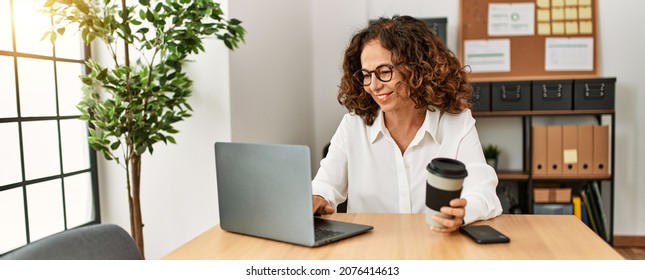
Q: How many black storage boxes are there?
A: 4